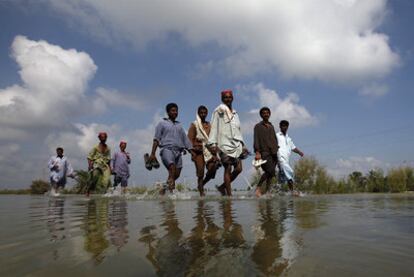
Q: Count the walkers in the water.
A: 8